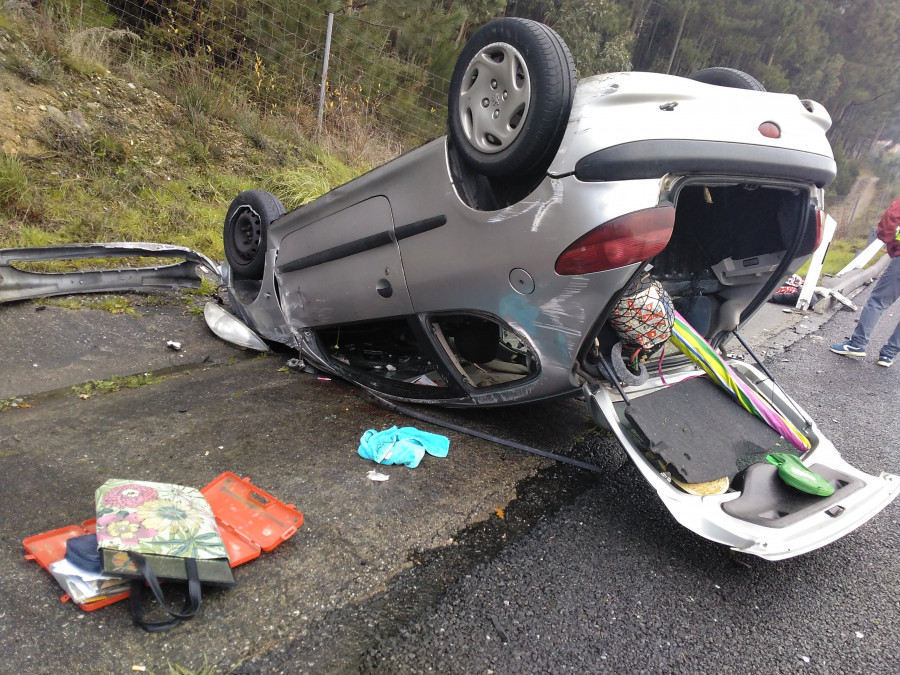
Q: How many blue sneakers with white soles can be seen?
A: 2